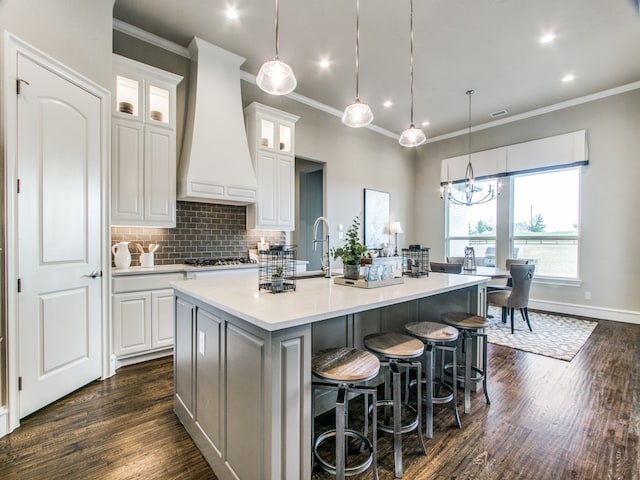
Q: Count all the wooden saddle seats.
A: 4